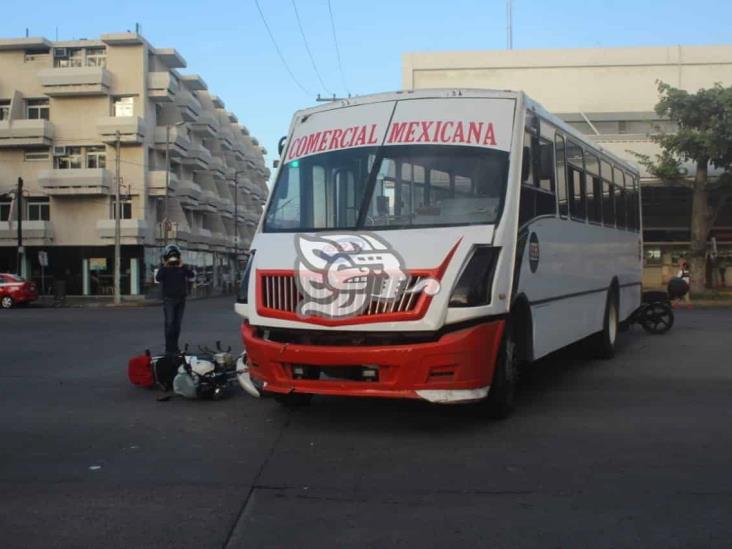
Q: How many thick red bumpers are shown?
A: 1